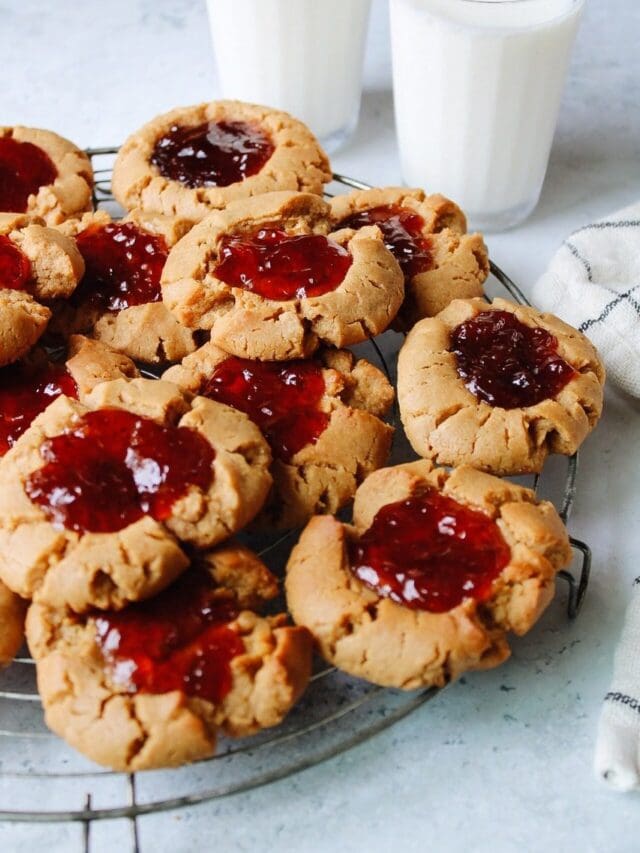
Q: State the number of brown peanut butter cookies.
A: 13